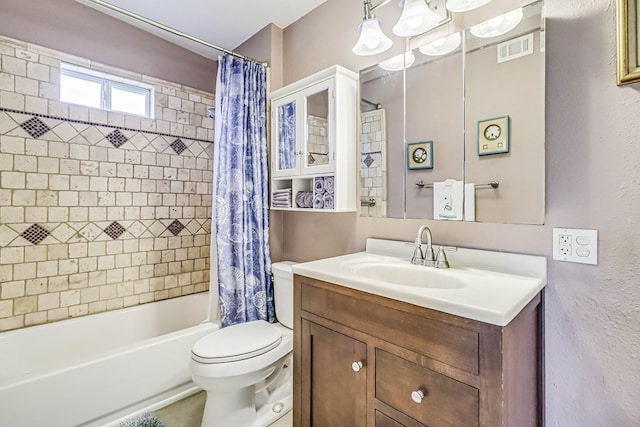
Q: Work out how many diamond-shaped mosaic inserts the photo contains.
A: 6